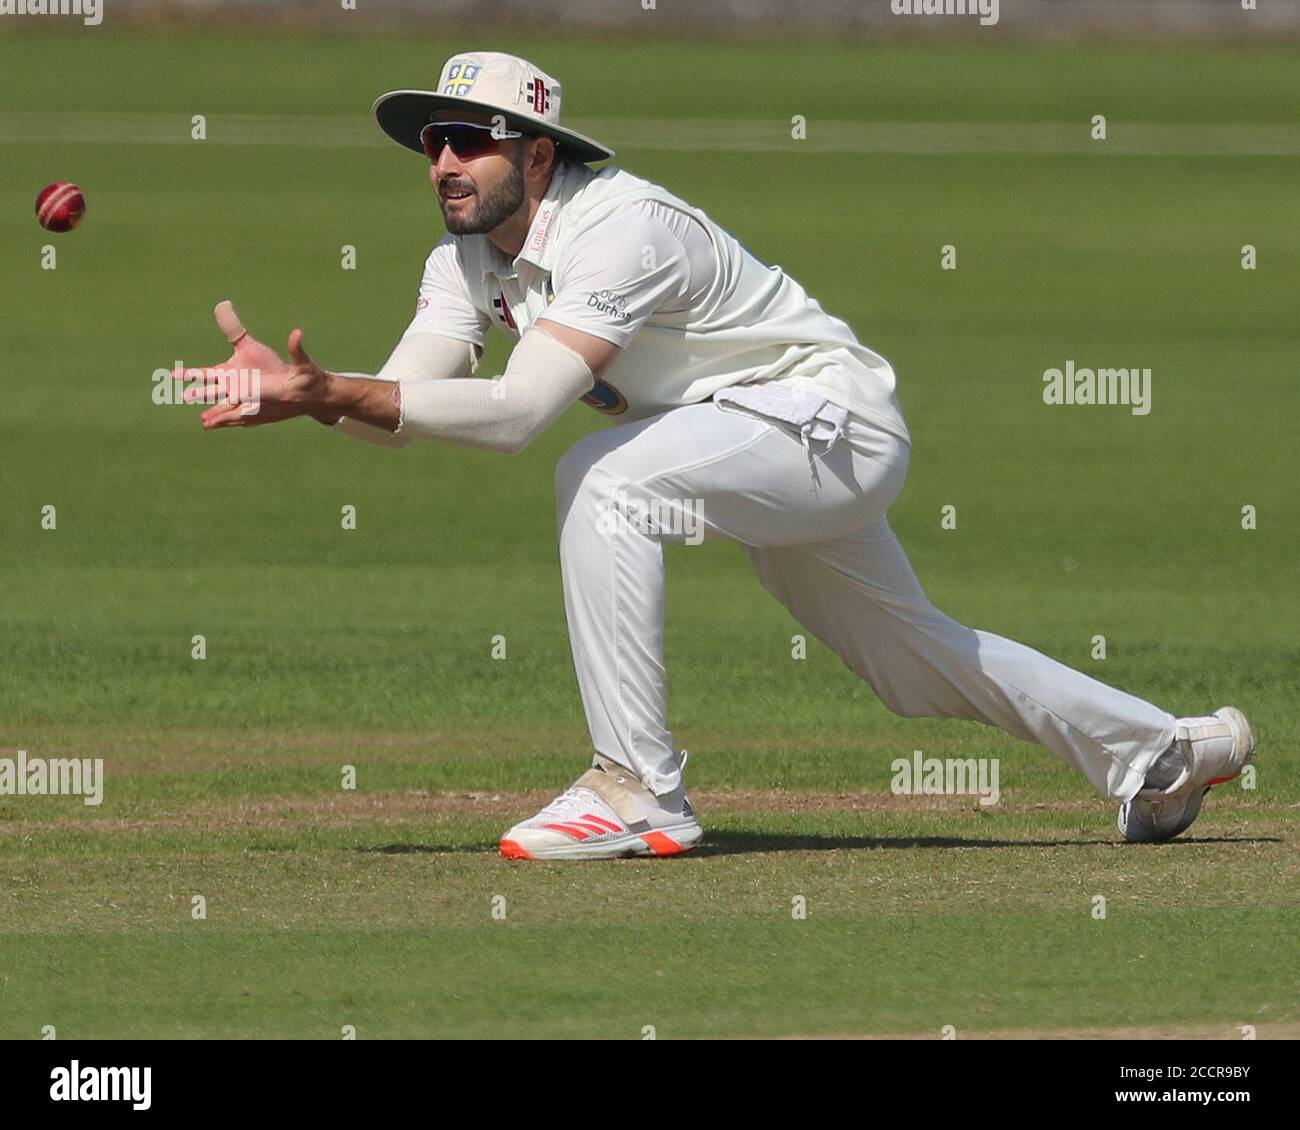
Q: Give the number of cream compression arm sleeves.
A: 2